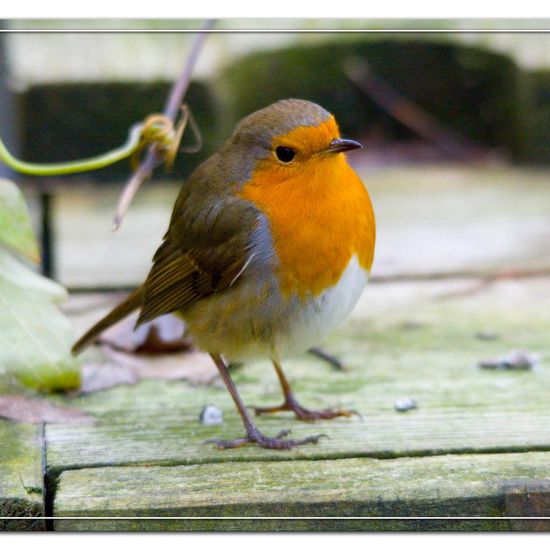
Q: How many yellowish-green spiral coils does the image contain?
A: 1